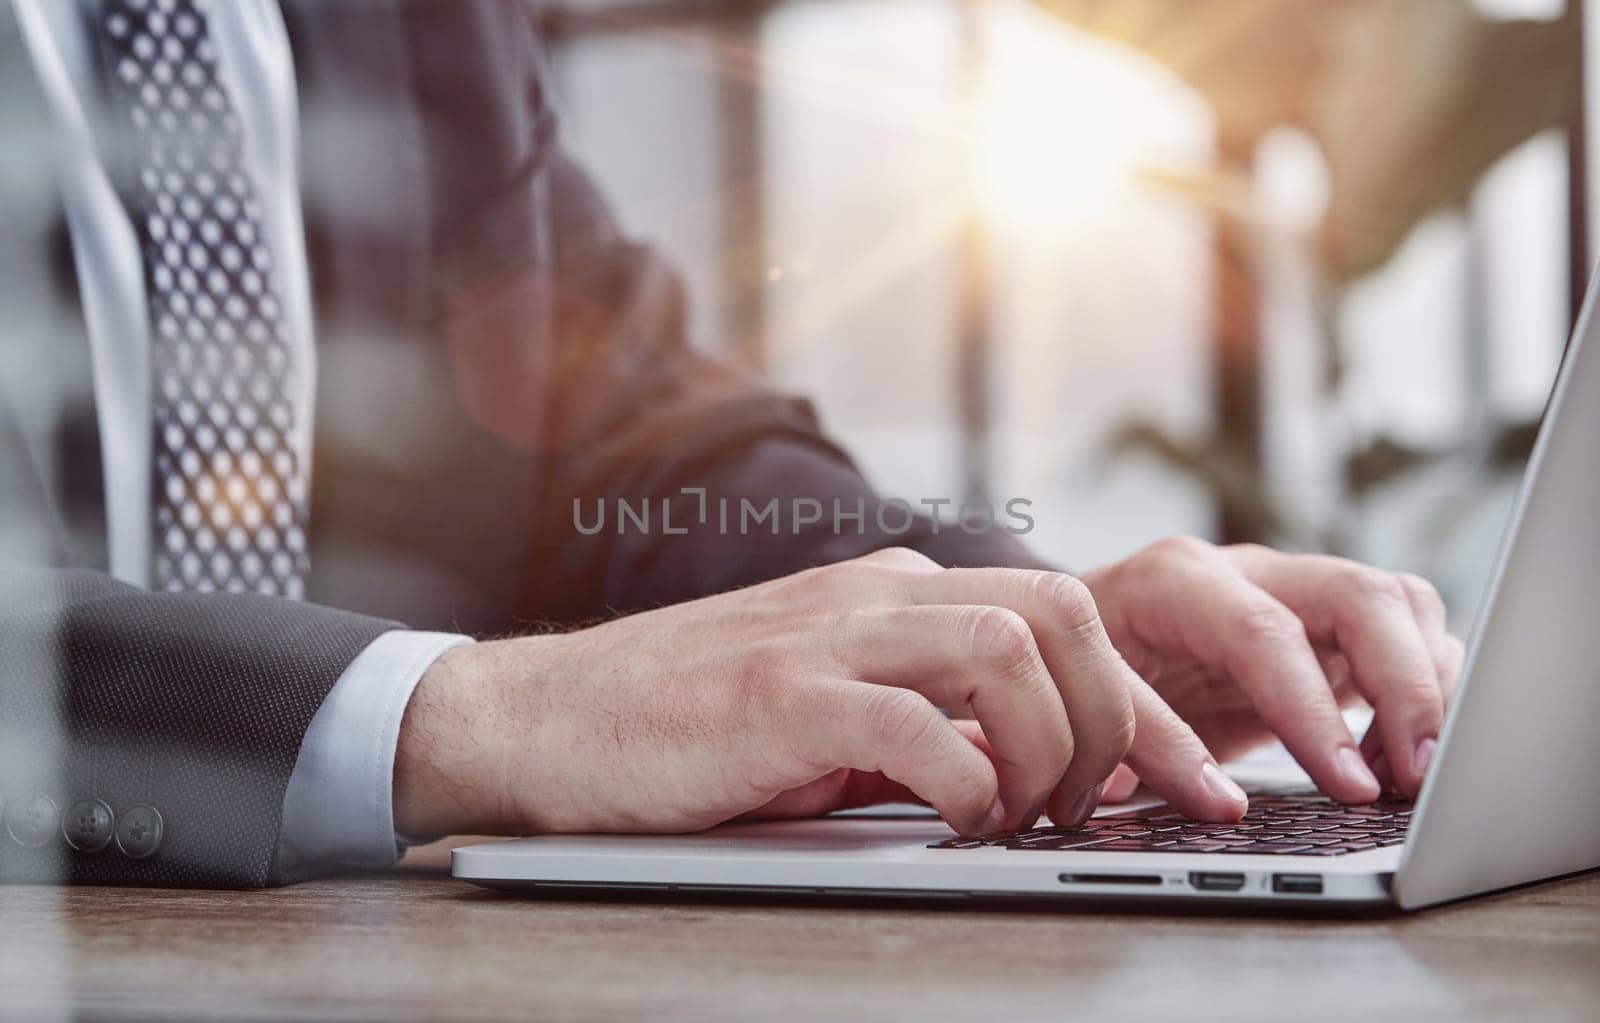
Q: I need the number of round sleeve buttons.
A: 3